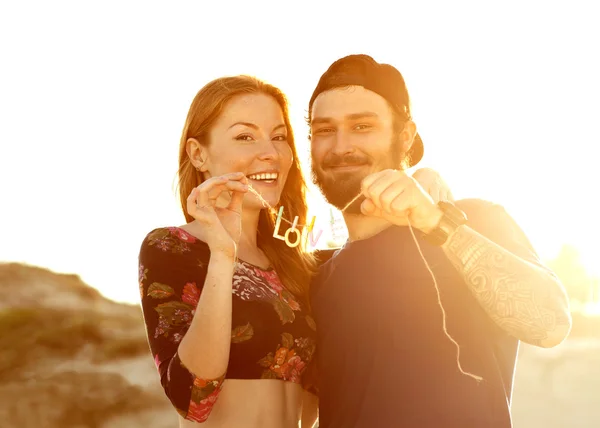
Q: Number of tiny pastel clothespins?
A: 4